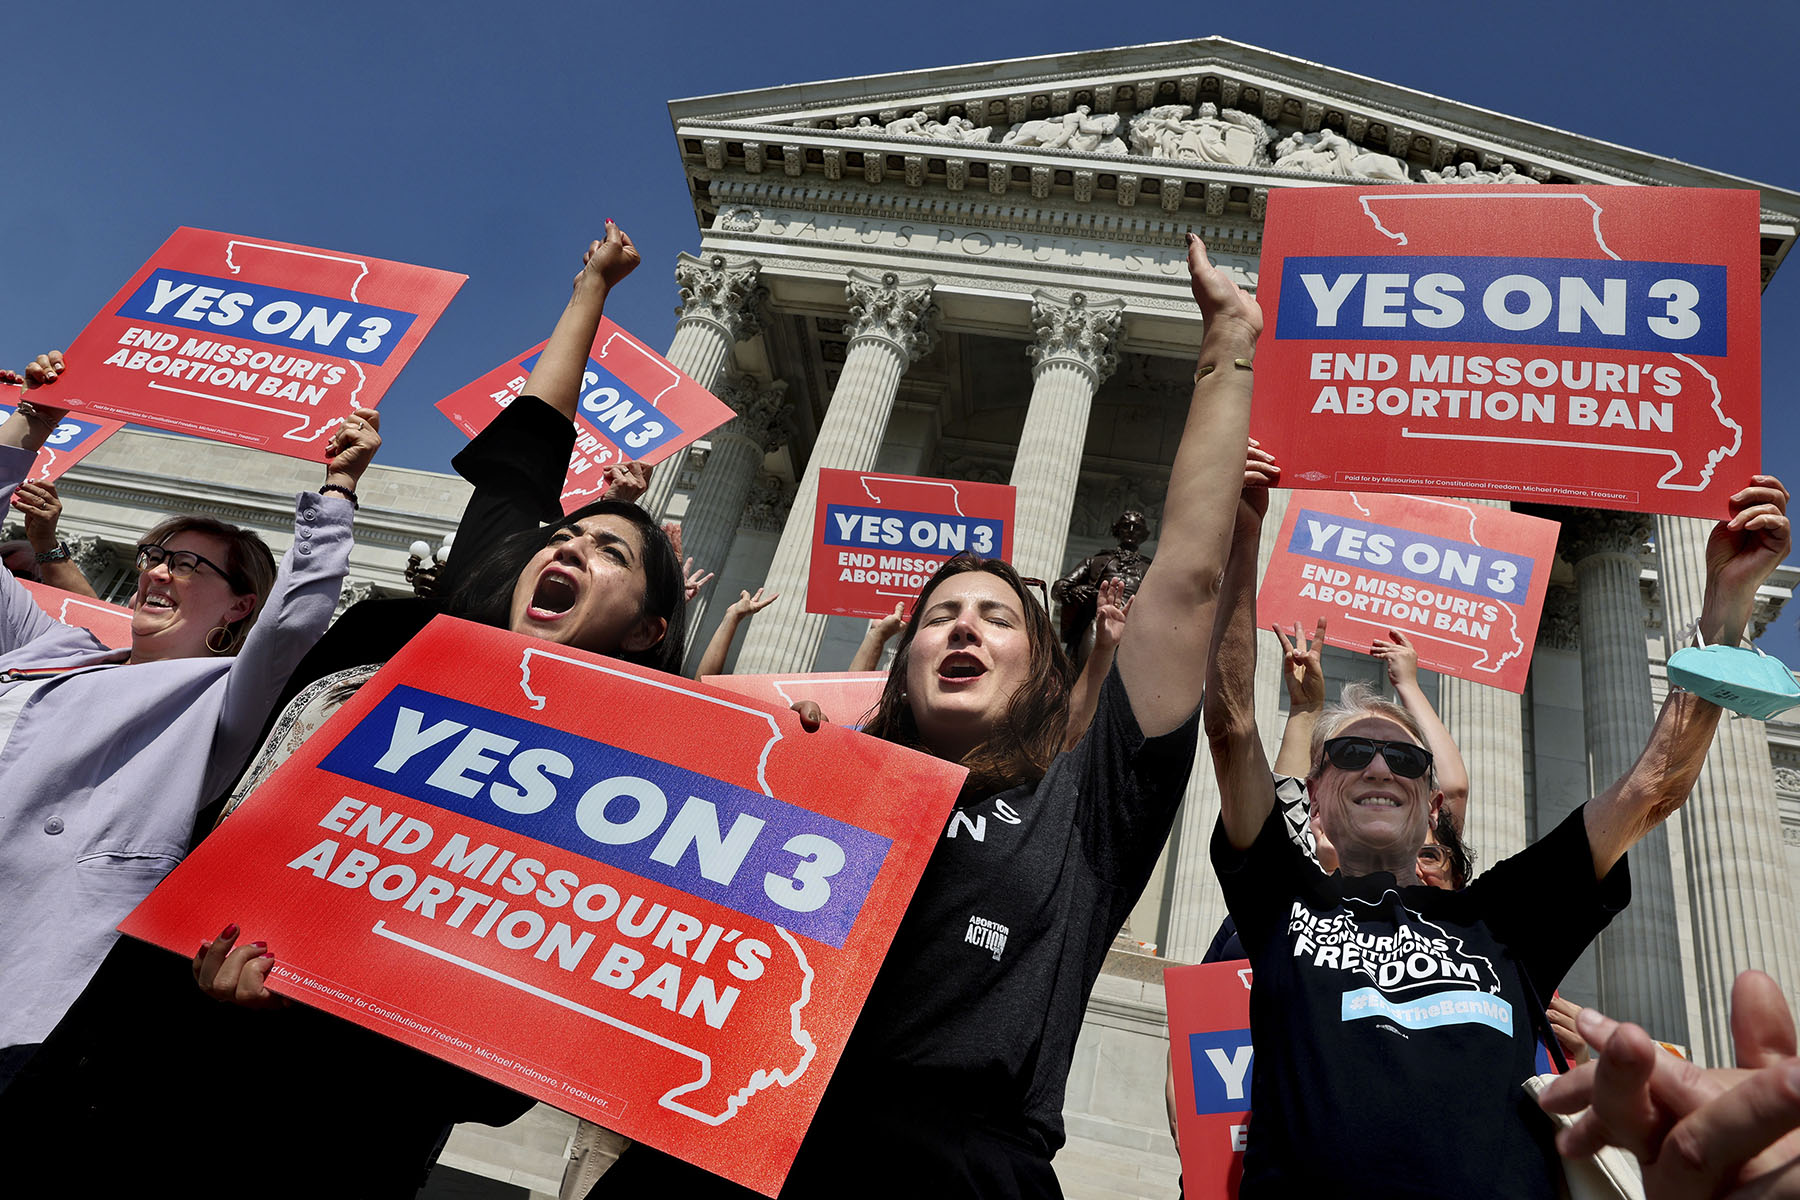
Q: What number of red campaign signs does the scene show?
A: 10